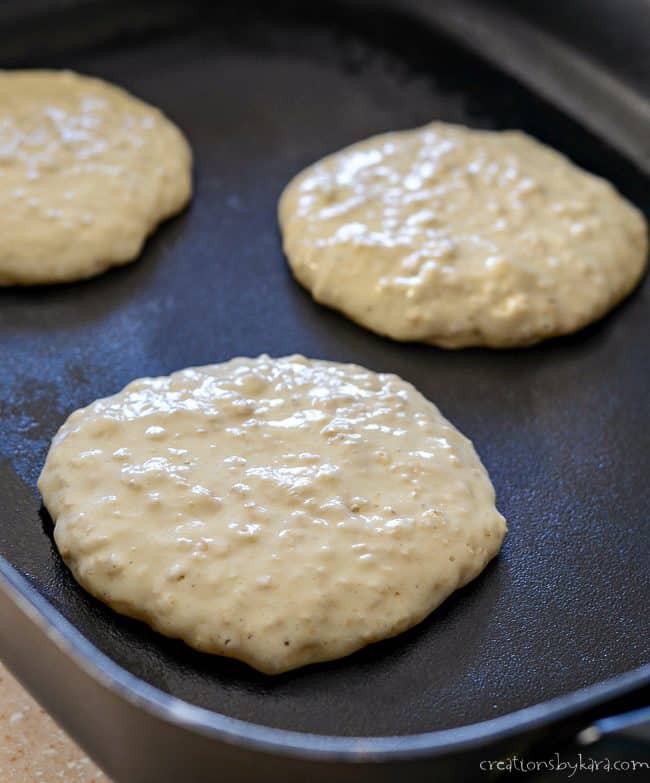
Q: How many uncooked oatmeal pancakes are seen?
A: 3